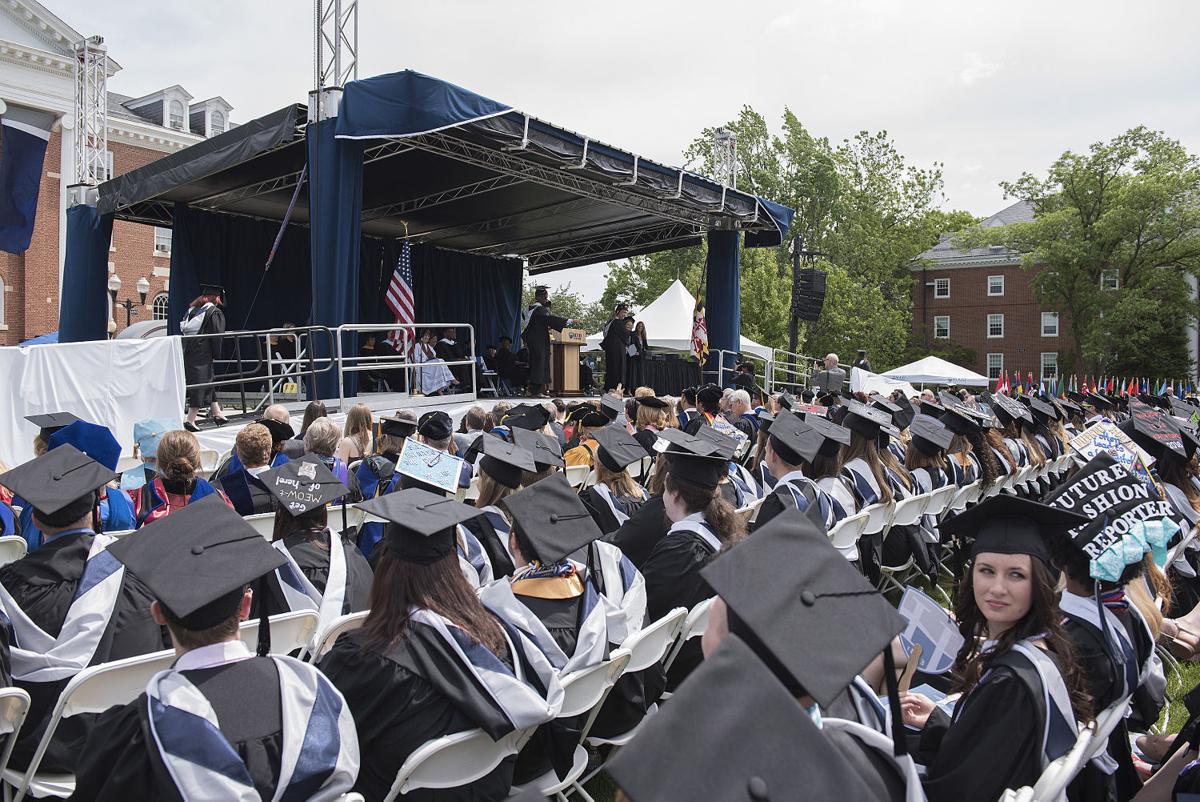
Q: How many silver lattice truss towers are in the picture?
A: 3